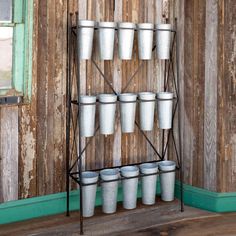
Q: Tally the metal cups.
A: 15